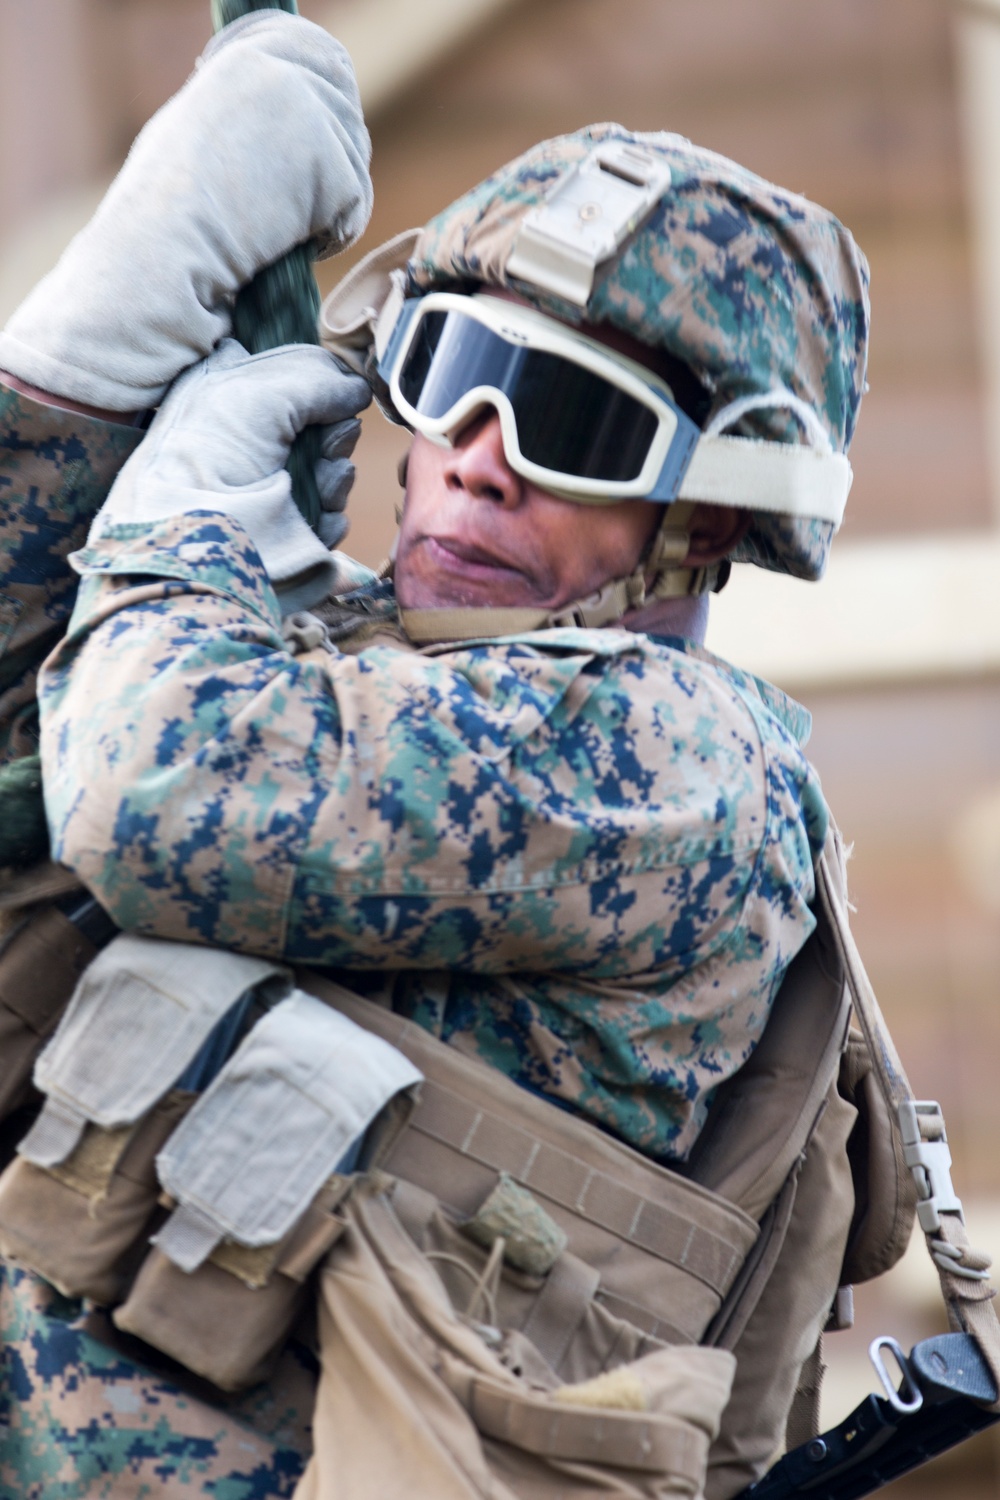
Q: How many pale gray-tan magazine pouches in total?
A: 2